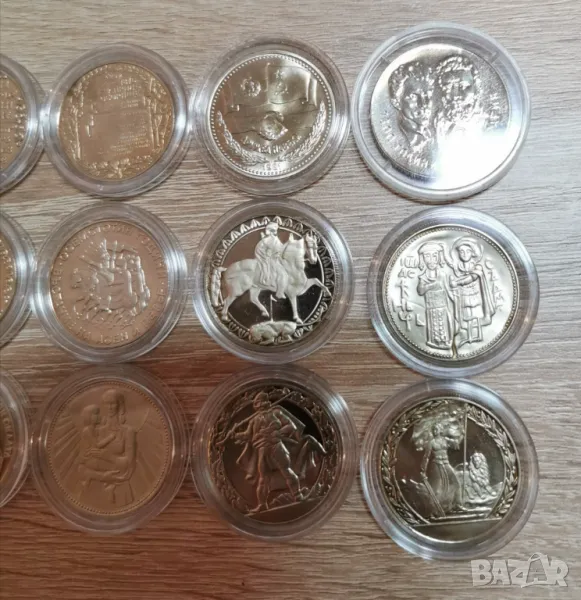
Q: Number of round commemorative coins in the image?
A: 12